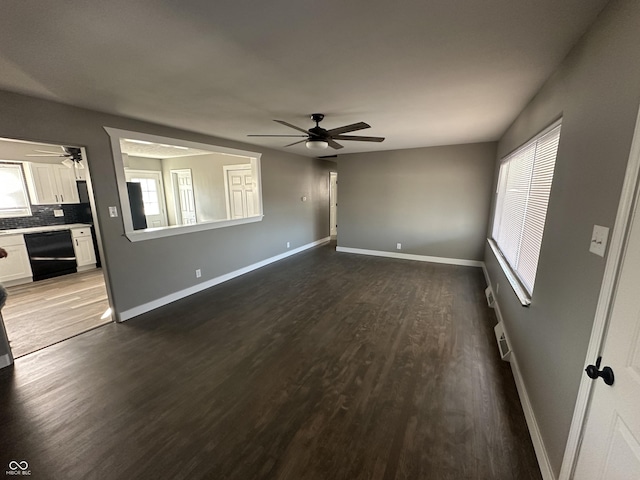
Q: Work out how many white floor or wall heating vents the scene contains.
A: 2